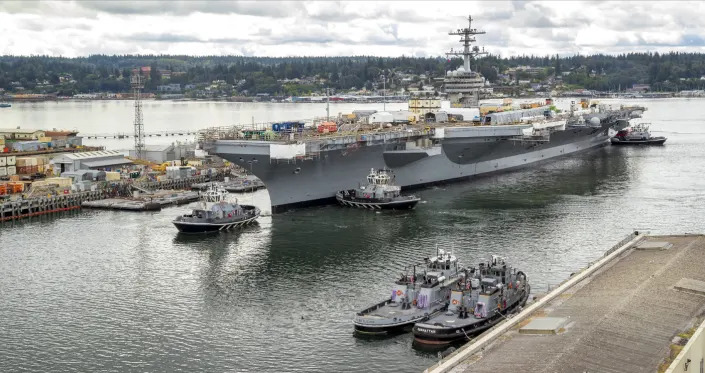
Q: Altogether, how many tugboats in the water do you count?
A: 5